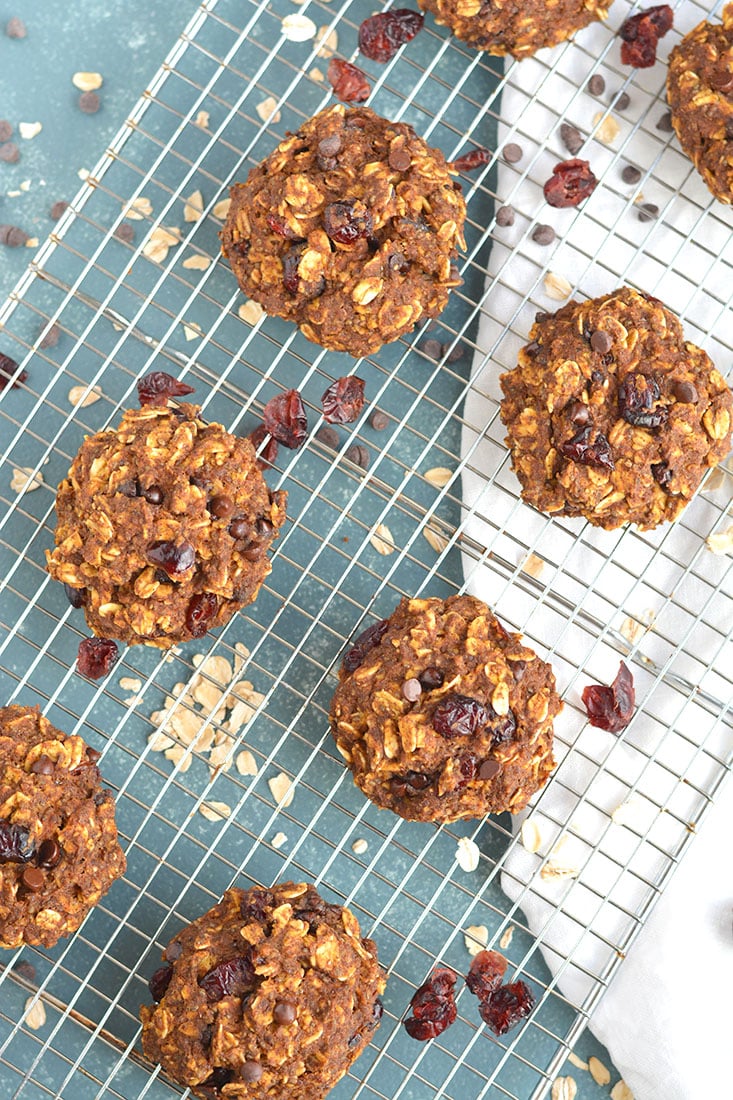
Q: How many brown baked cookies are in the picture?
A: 8